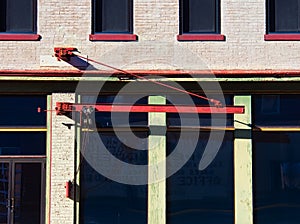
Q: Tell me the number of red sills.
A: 4